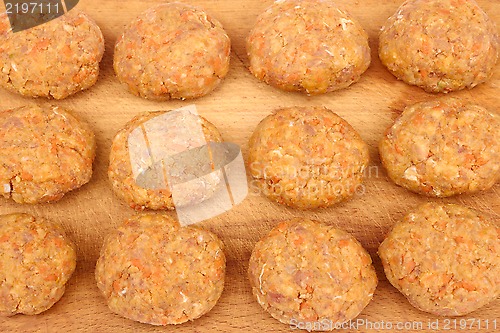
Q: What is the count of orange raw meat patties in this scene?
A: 12